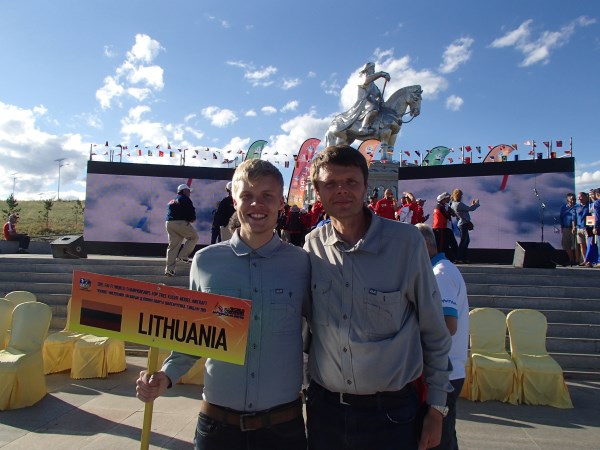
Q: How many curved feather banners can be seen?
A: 5